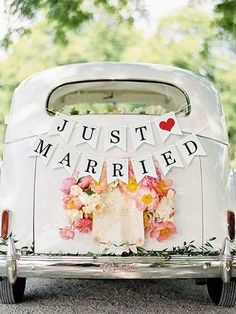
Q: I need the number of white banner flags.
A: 12